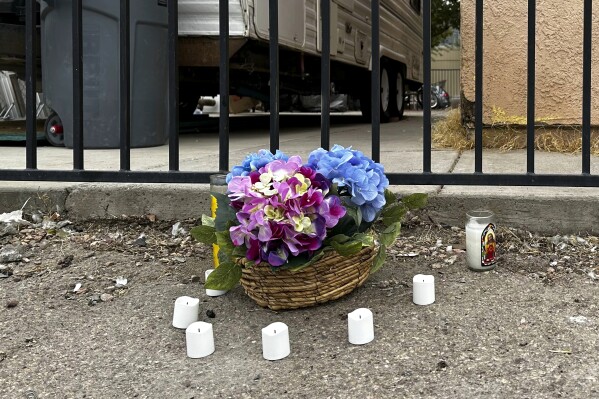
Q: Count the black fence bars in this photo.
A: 12